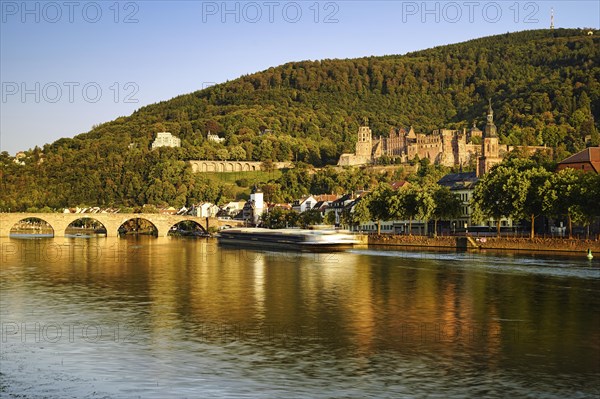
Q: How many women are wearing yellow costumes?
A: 0